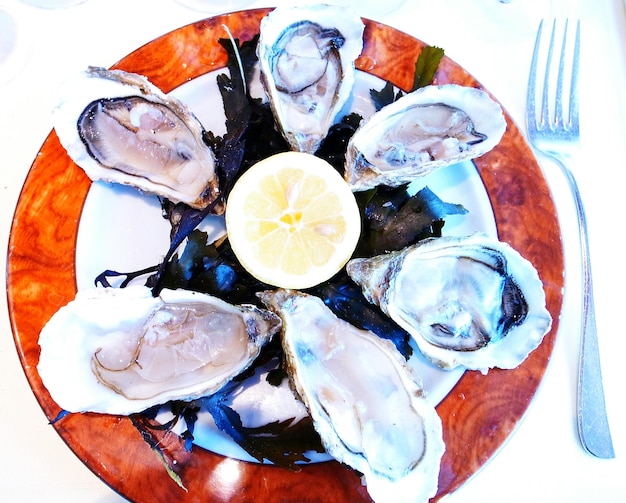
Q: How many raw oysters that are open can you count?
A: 6